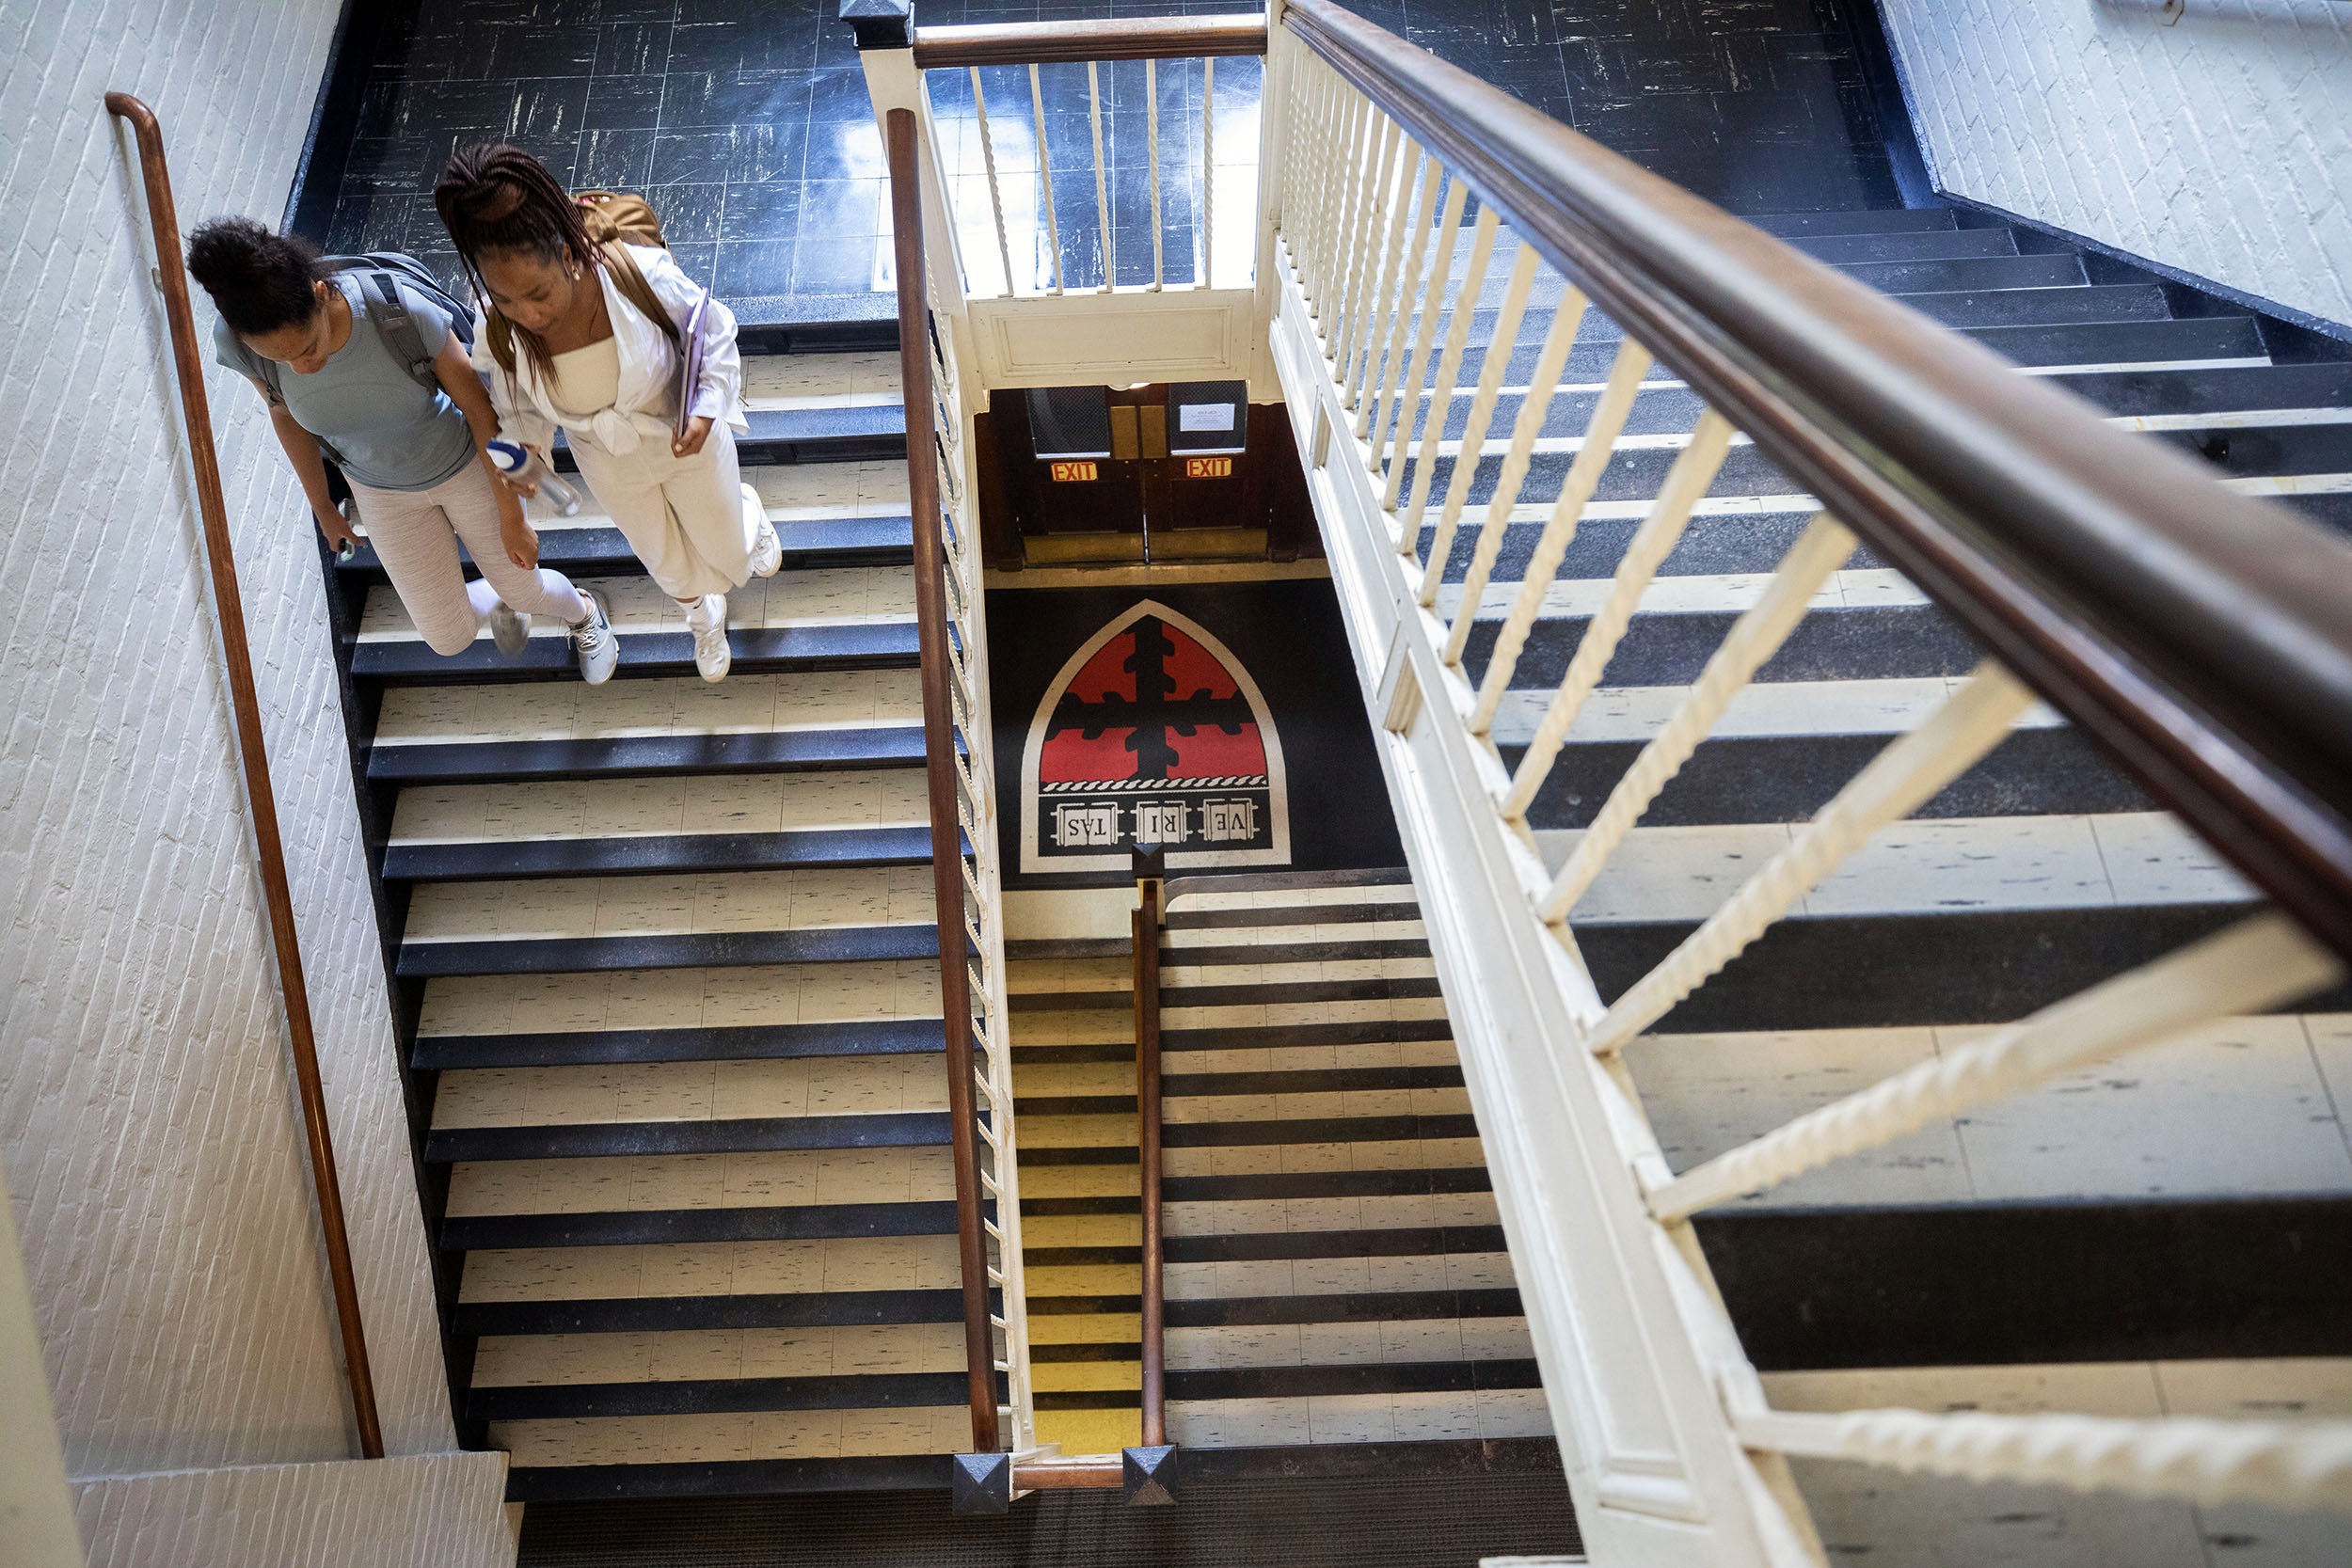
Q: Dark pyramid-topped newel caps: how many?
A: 4